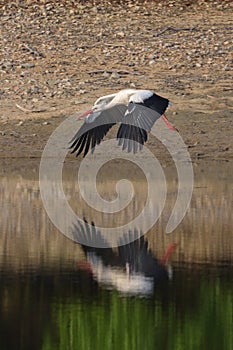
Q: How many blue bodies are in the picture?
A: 0